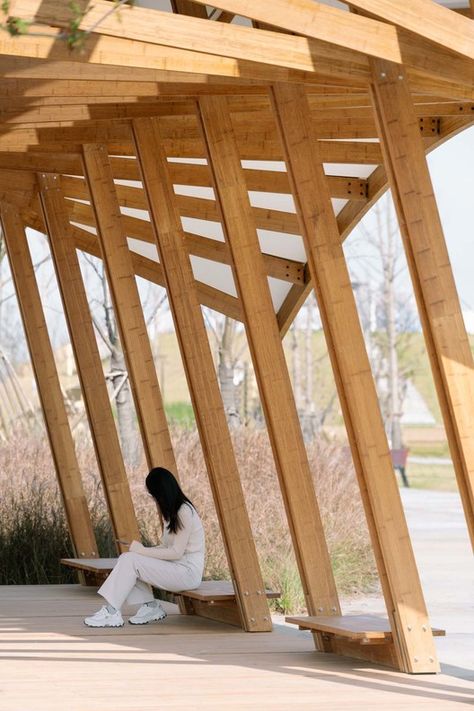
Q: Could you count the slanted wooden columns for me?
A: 7